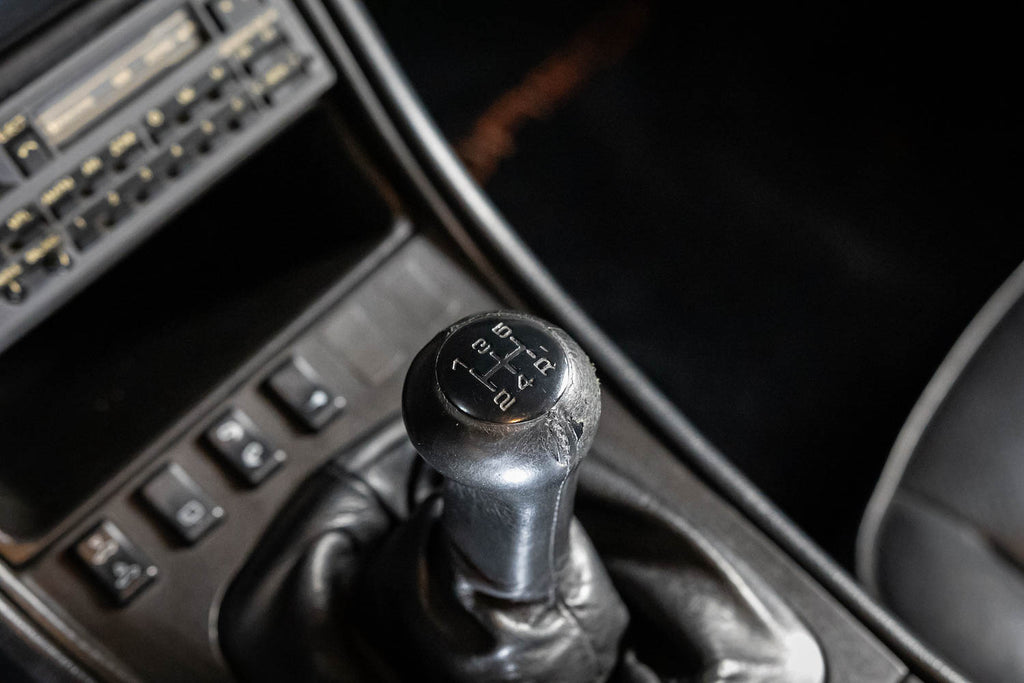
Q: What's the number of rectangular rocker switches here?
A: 4